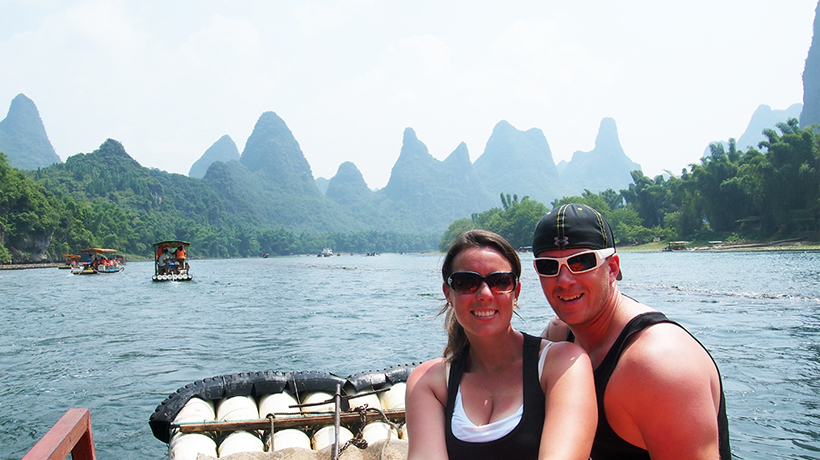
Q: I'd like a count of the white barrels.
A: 12